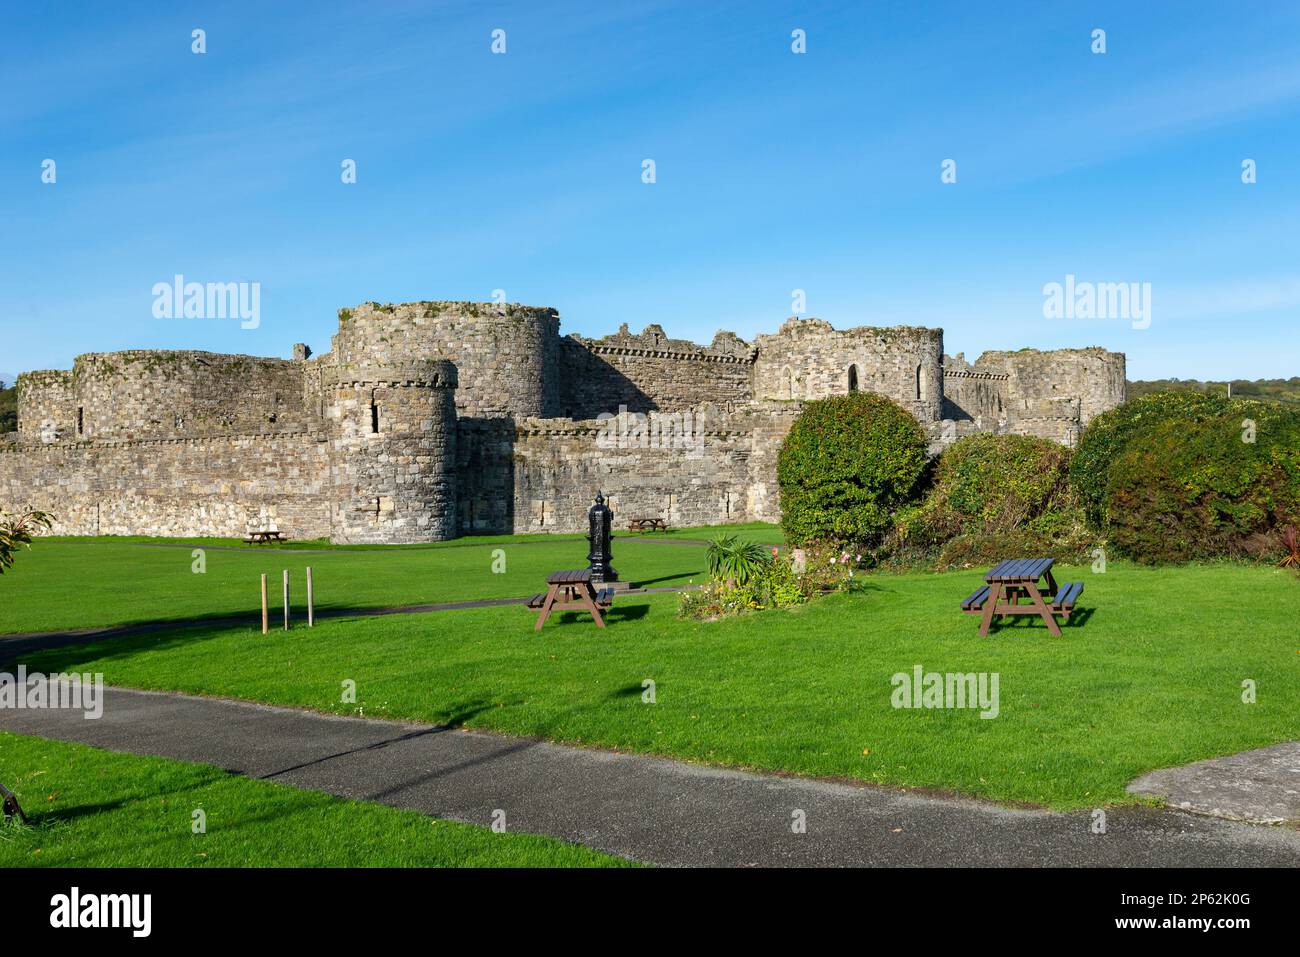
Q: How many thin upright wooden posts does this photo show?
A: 3